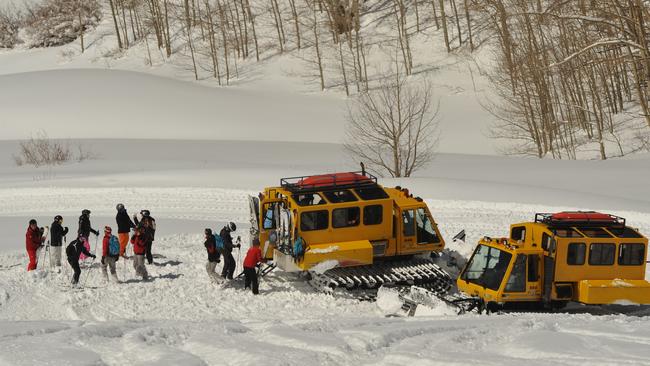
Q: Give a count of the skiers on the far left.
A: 8